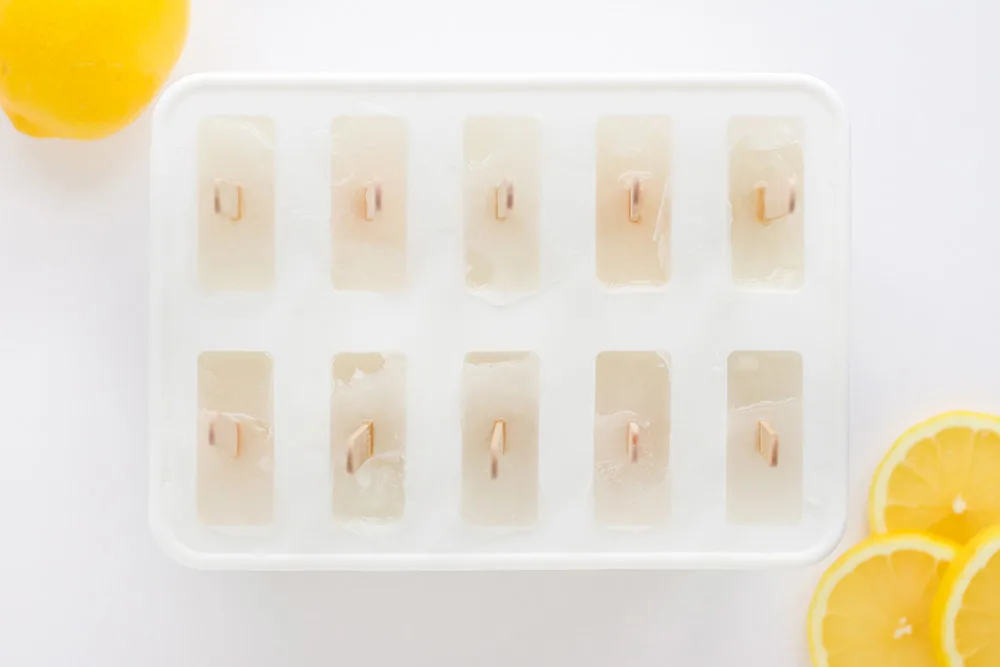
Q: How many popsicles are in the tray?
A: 10